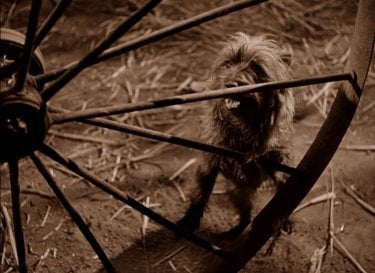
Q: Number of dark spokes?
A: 9